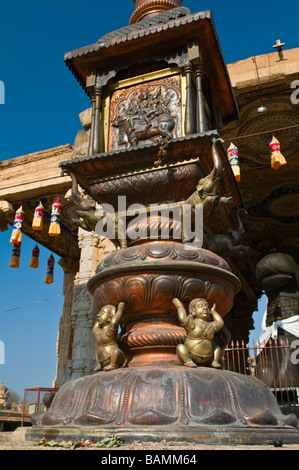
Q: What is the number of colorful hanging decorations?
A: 8